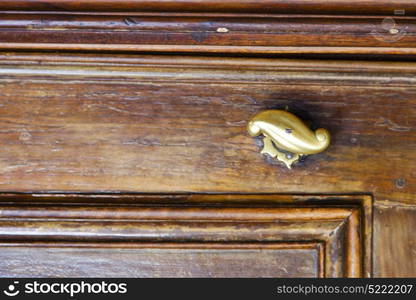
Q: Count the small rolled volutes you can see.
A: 2